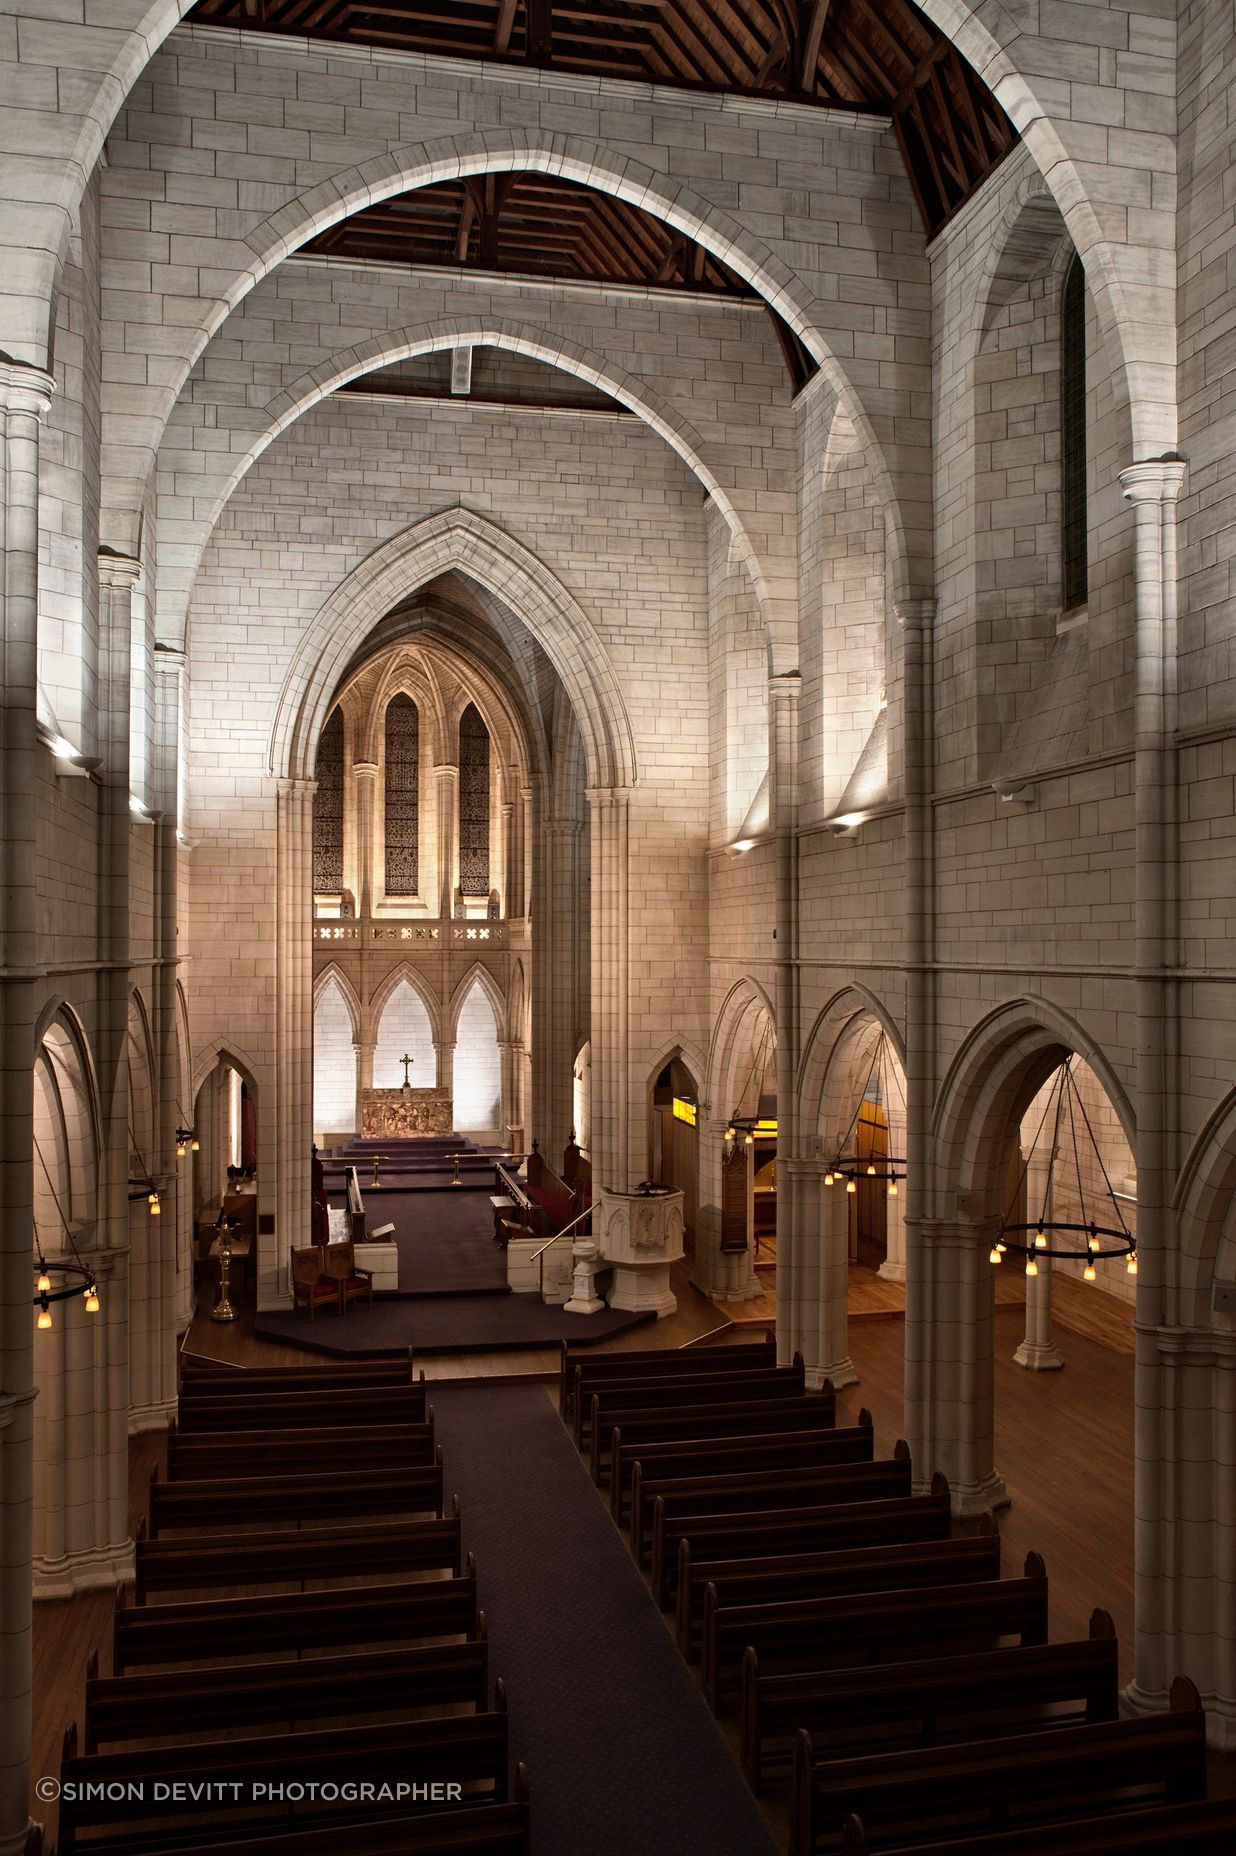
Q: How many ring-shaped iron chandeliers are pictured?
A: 6